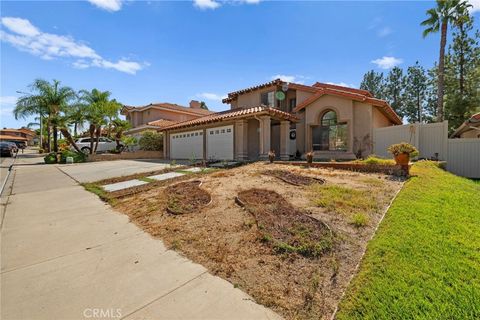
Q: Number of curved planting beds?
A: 3